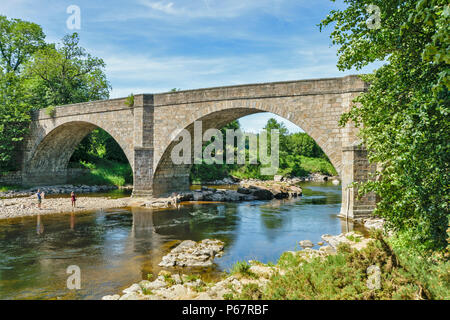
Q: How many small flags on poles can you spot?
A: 0